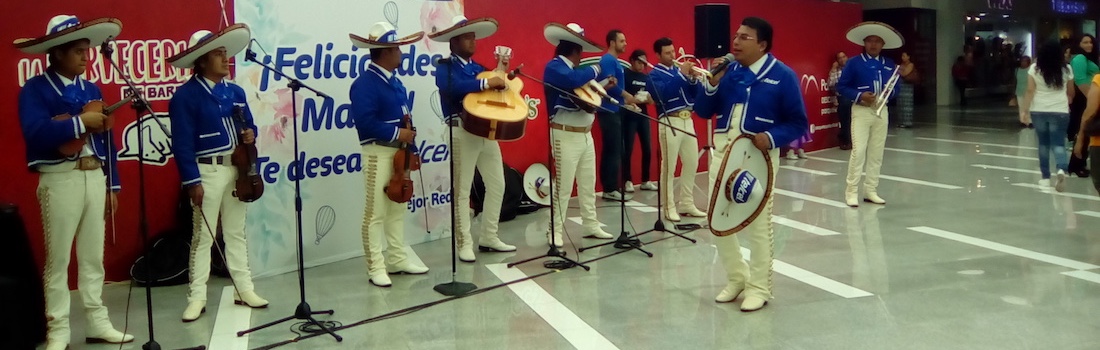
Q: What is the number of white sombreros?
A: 8